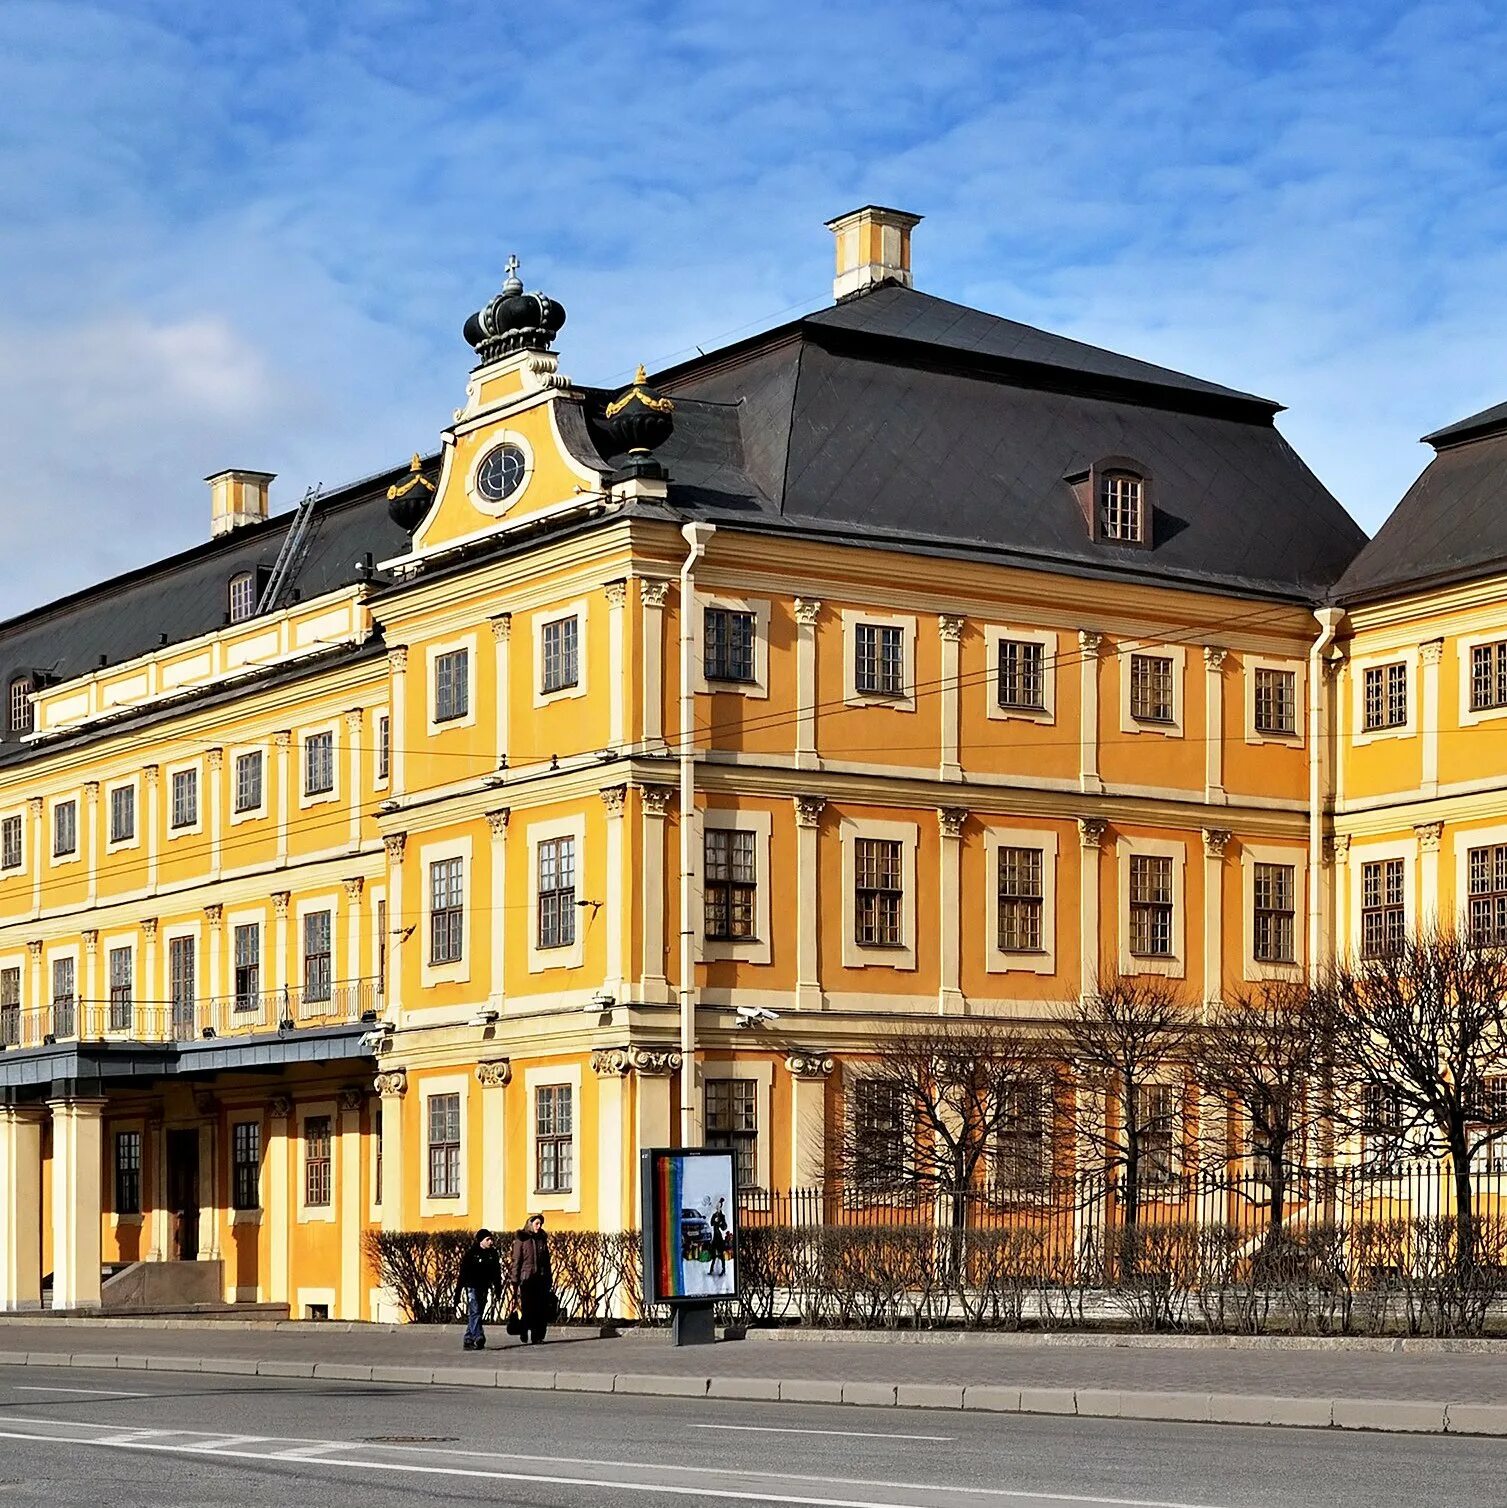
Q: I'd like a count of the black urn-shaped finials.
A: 2